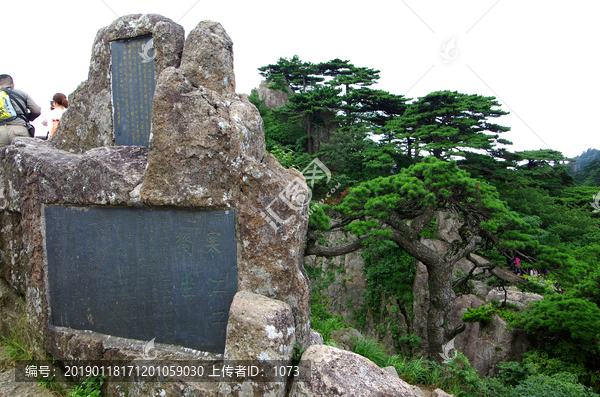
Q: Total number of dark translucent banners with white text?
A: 1